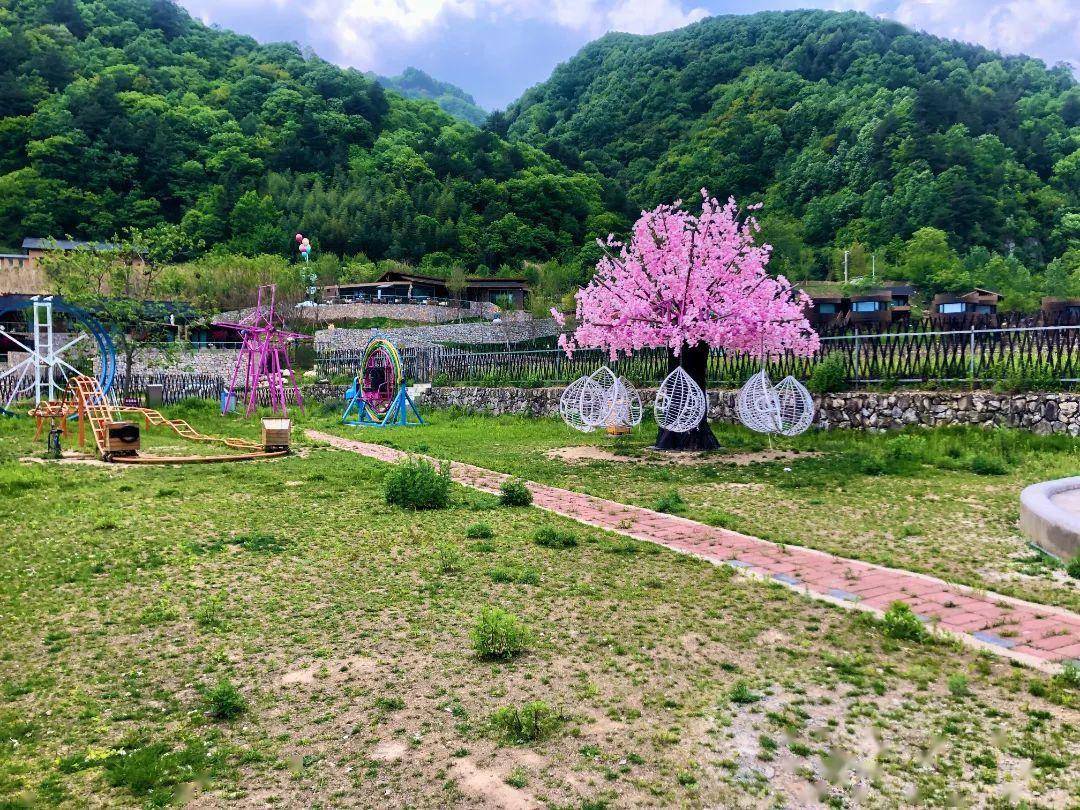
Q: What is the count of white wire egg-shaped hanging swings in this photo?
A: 6